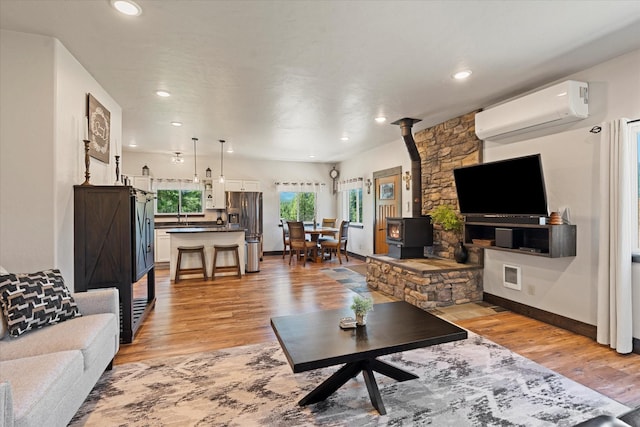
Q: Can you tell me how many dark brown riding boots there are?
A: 0